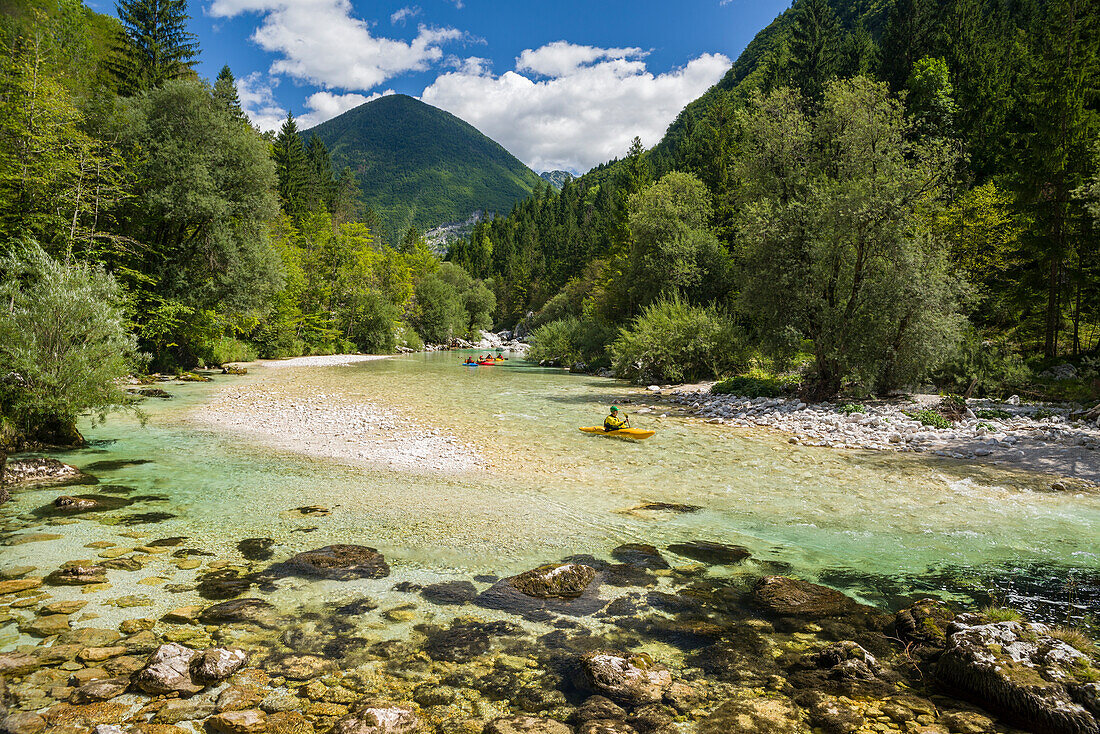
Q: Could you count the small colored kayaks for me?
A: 5